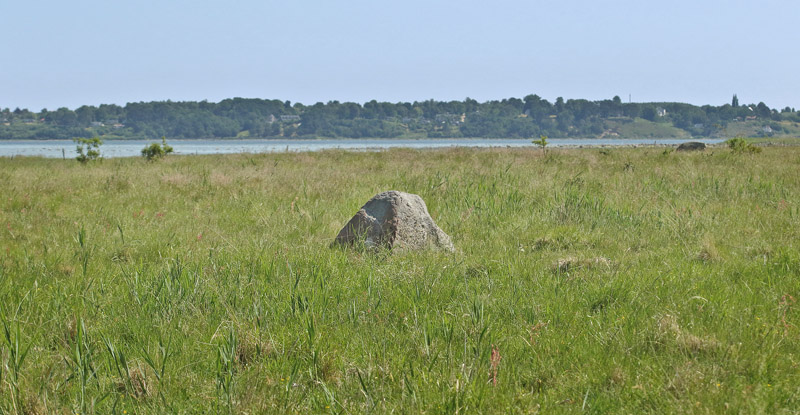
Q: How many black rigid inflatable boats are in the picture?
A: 0